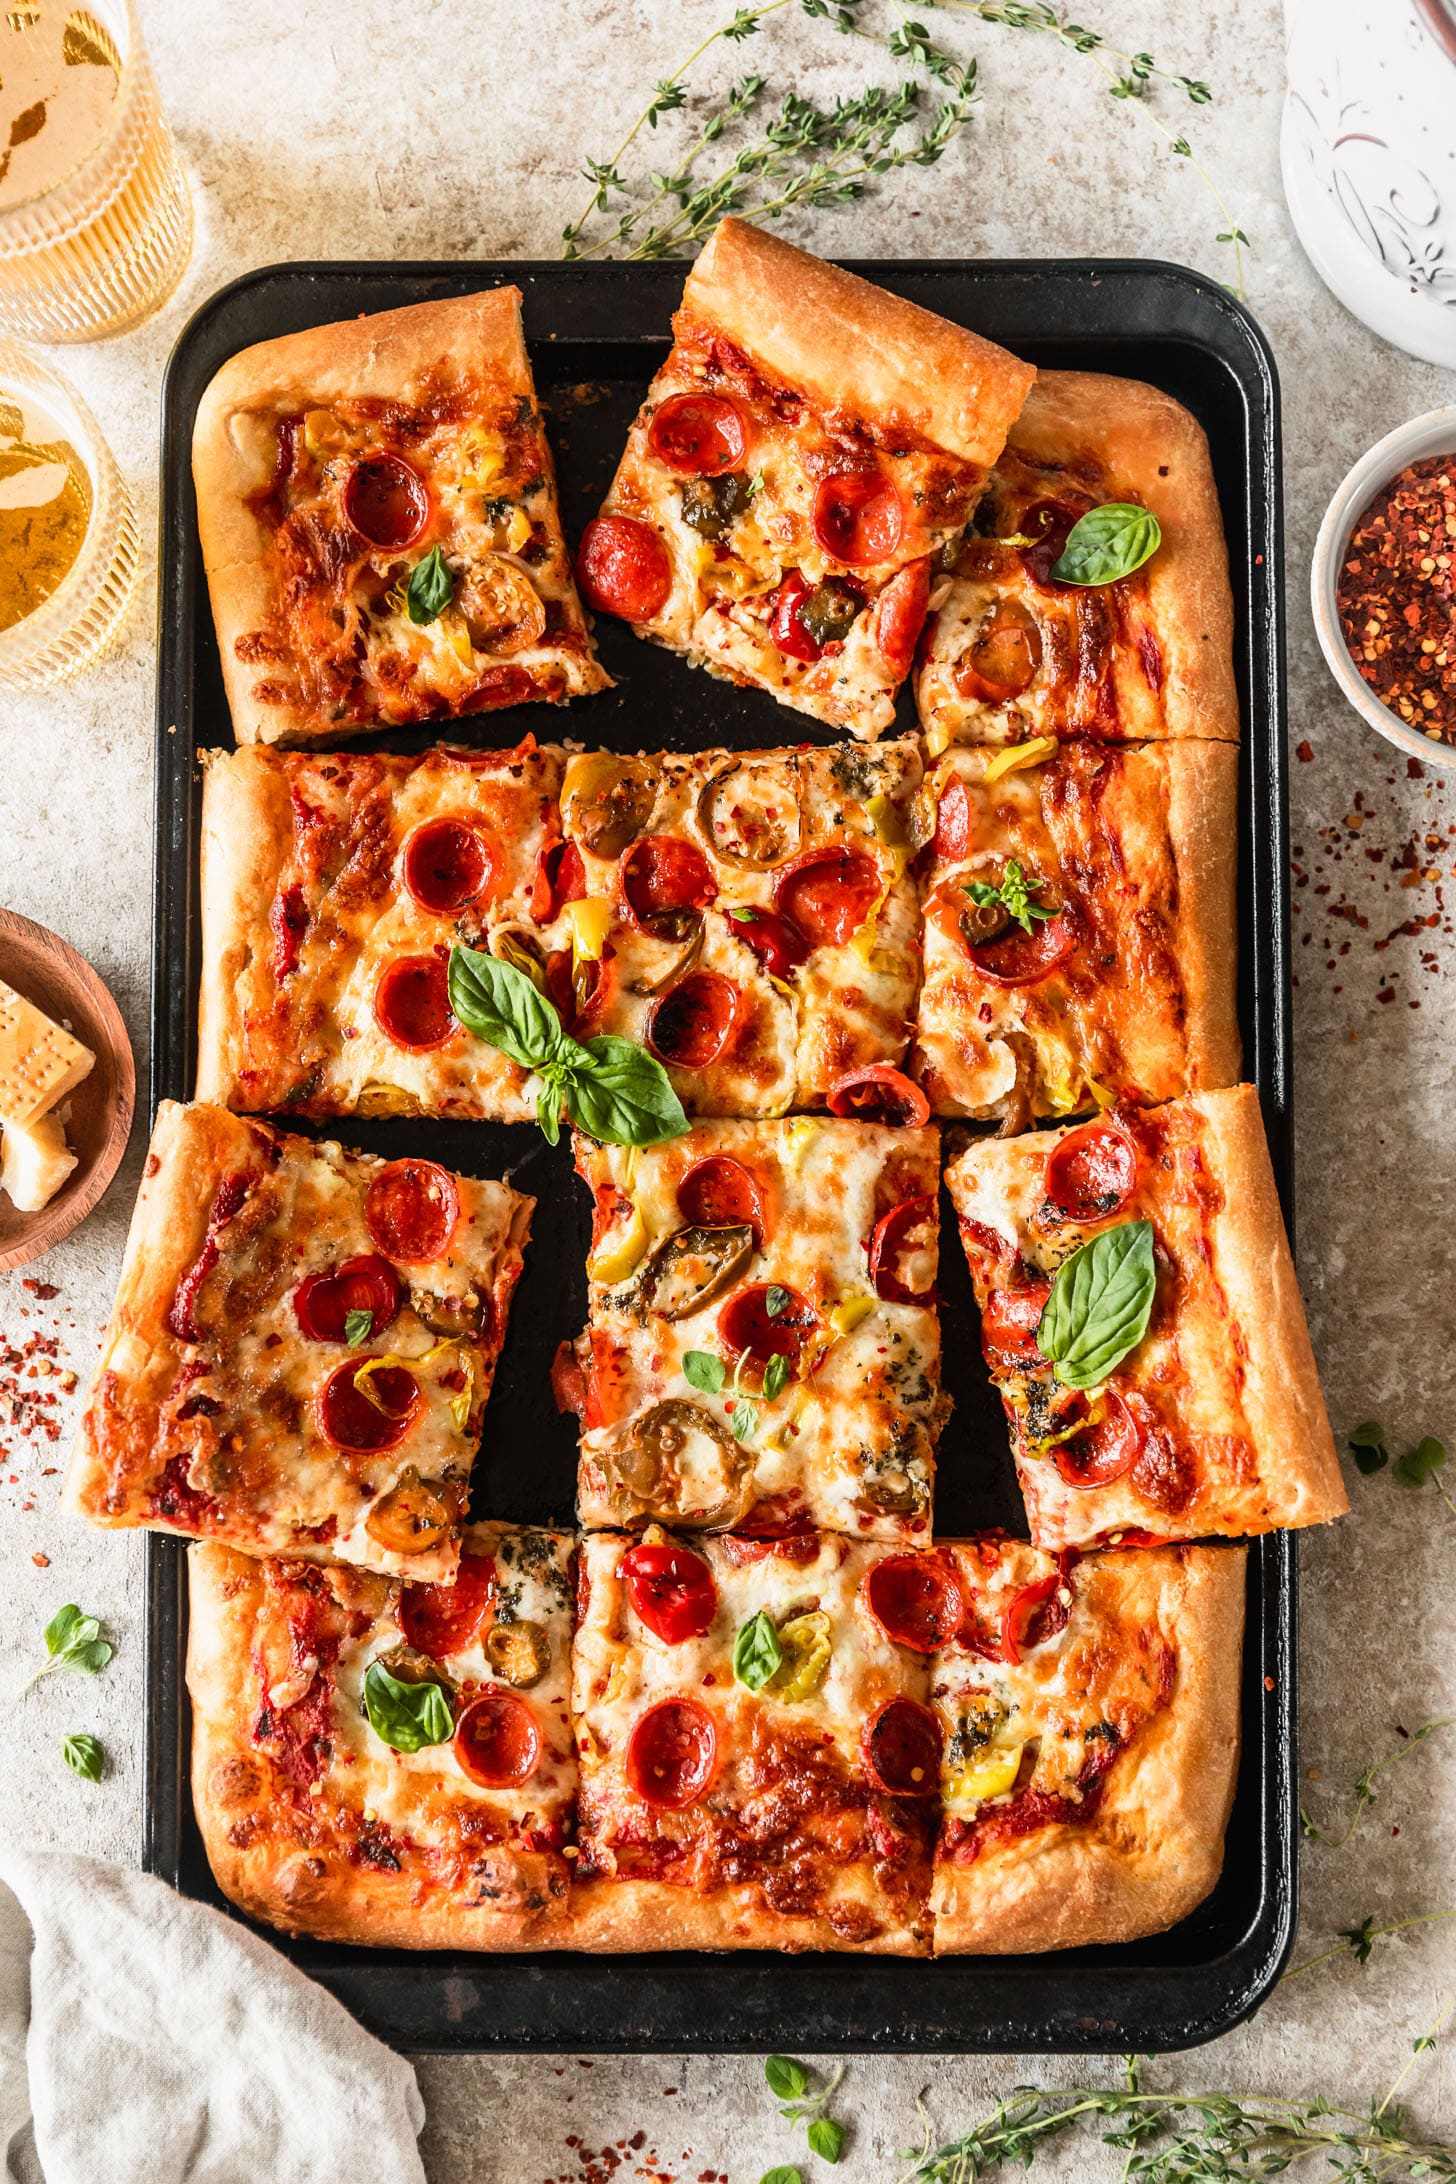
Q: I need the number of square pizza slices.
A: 12